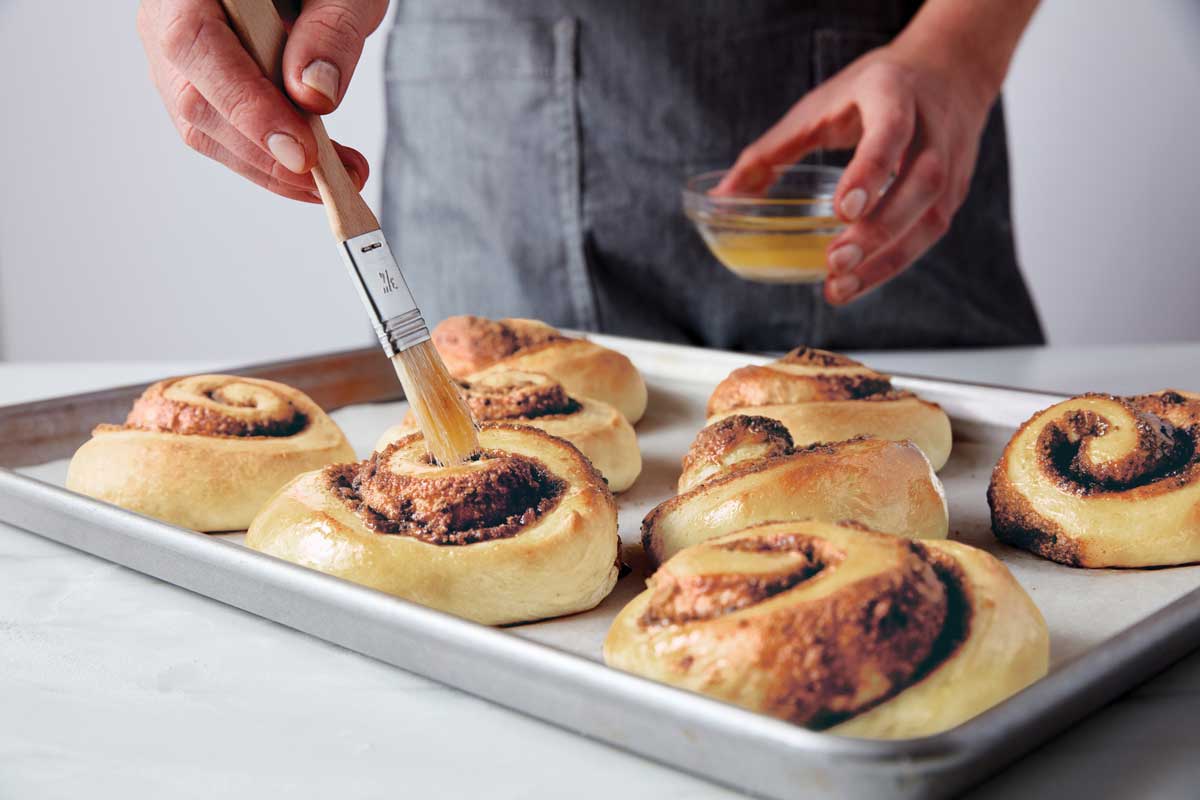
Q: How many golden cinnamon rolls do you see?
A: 8